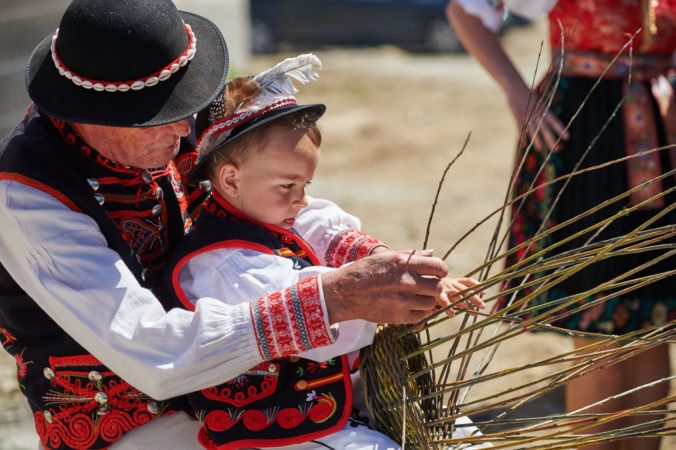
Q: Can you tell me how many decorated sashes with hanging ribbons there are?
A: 1